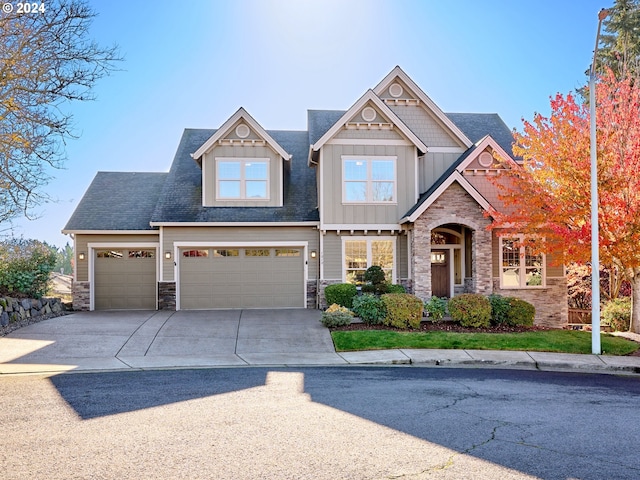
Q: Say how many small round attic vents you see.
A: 4